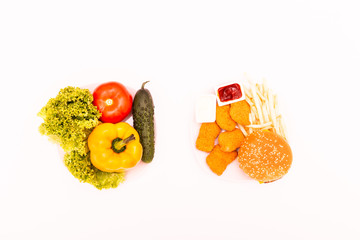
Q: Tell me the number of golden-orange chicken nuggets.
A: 5